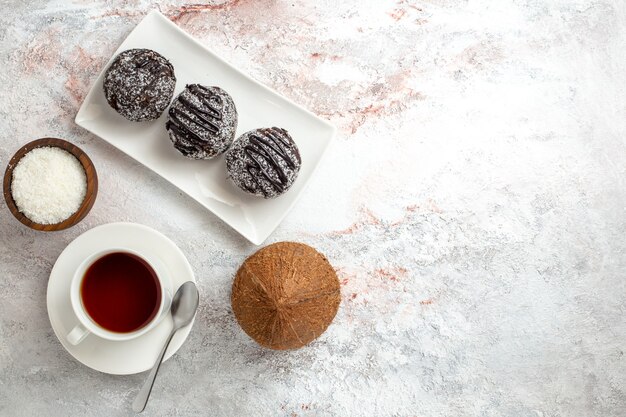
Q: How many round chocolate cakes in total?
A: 3